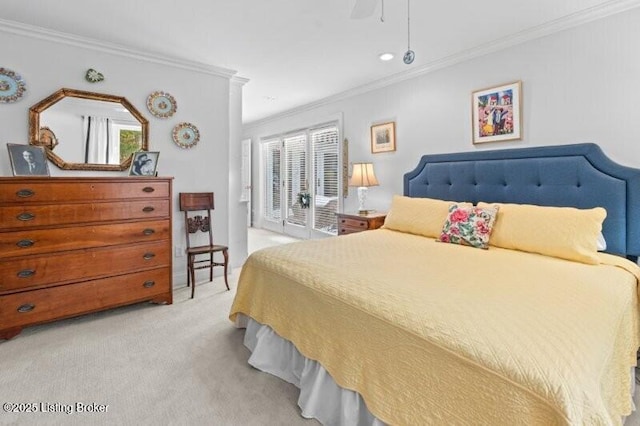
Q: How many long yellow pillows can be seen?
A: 2